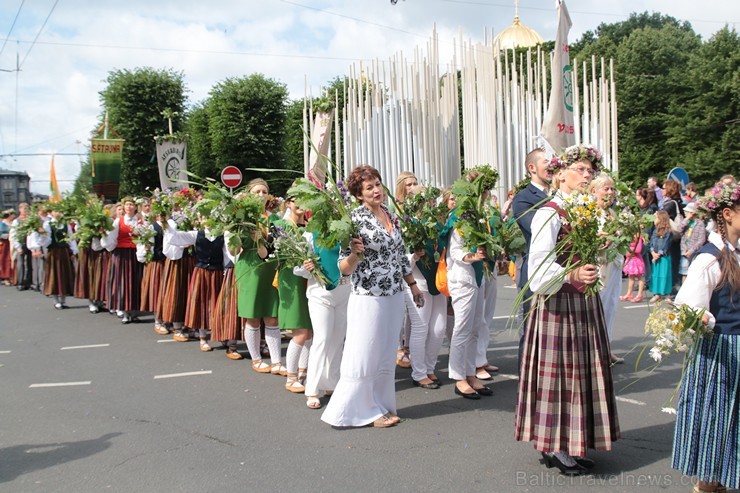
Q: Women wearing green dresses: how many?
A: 2